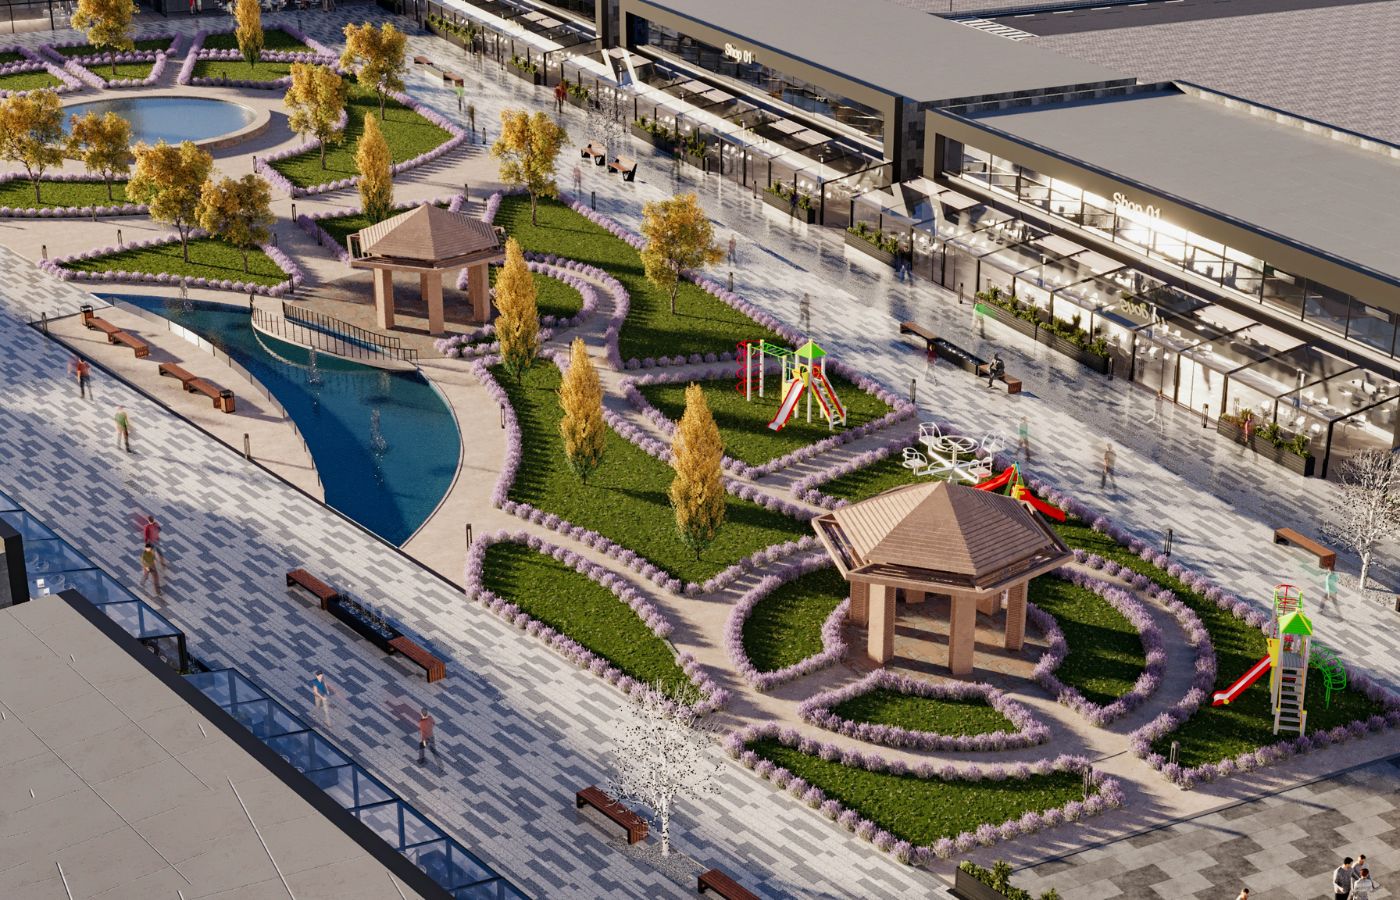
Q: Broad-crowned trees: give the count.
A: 9